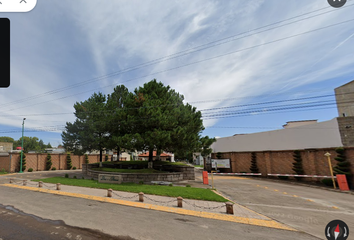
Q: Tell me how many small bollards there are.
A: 8